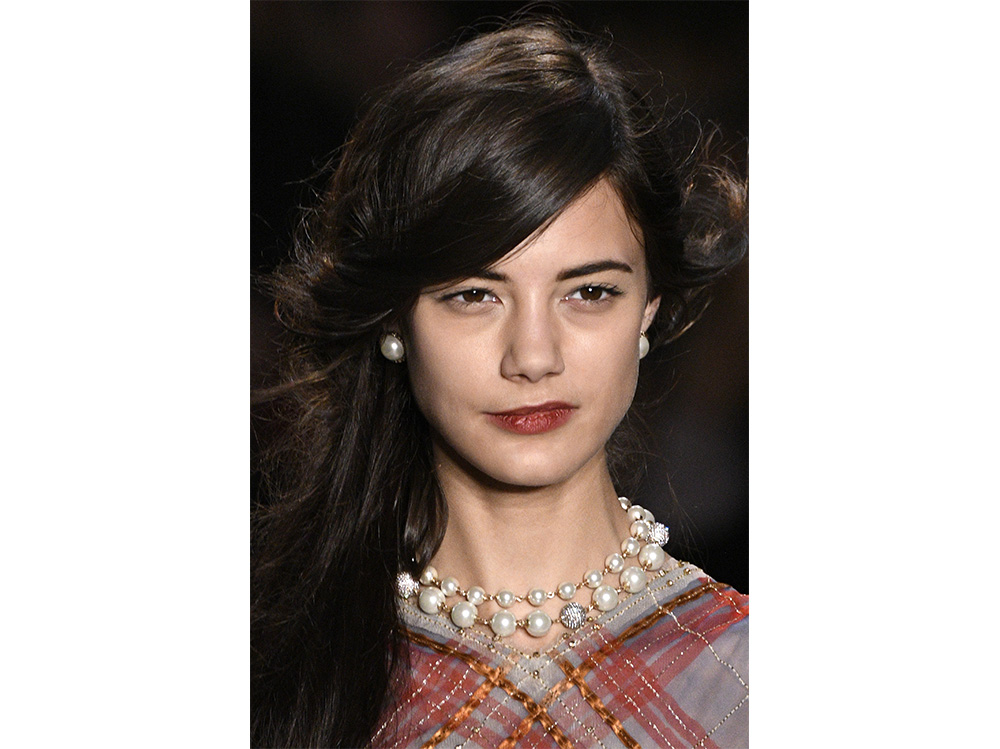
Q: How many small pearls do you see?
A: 12